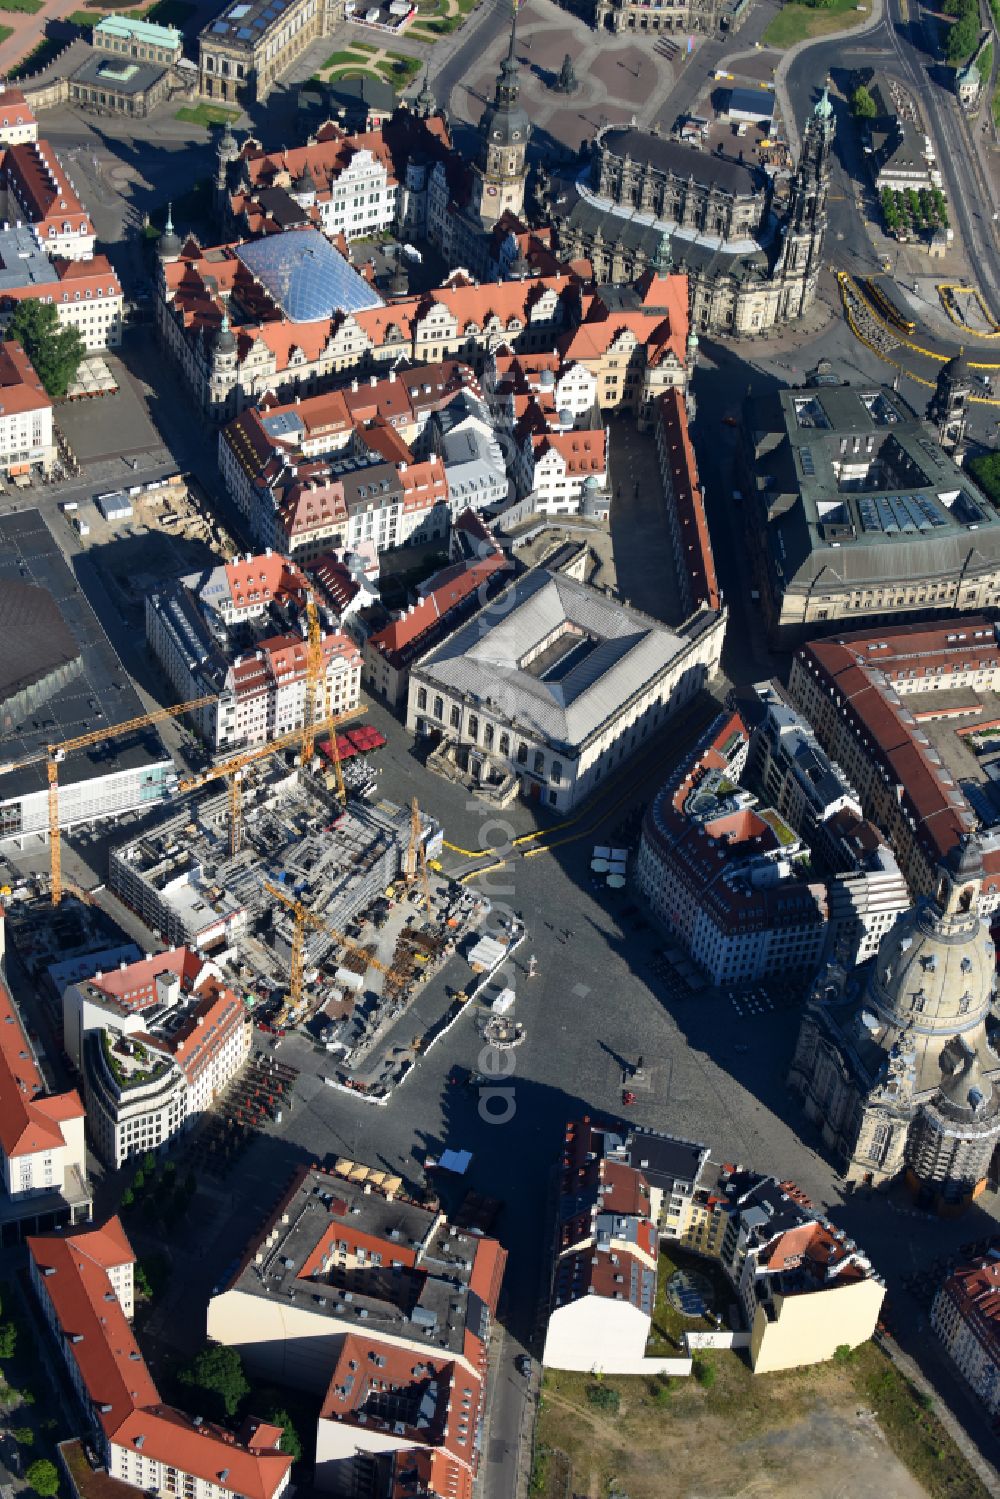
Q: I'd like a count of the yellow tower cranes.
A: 5